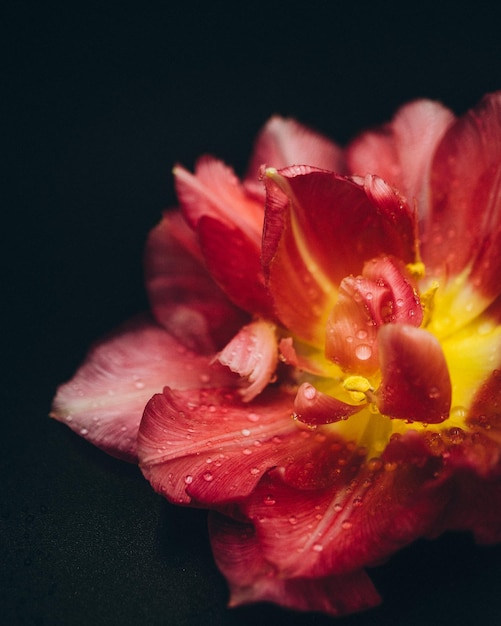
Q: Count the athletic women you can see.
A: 0